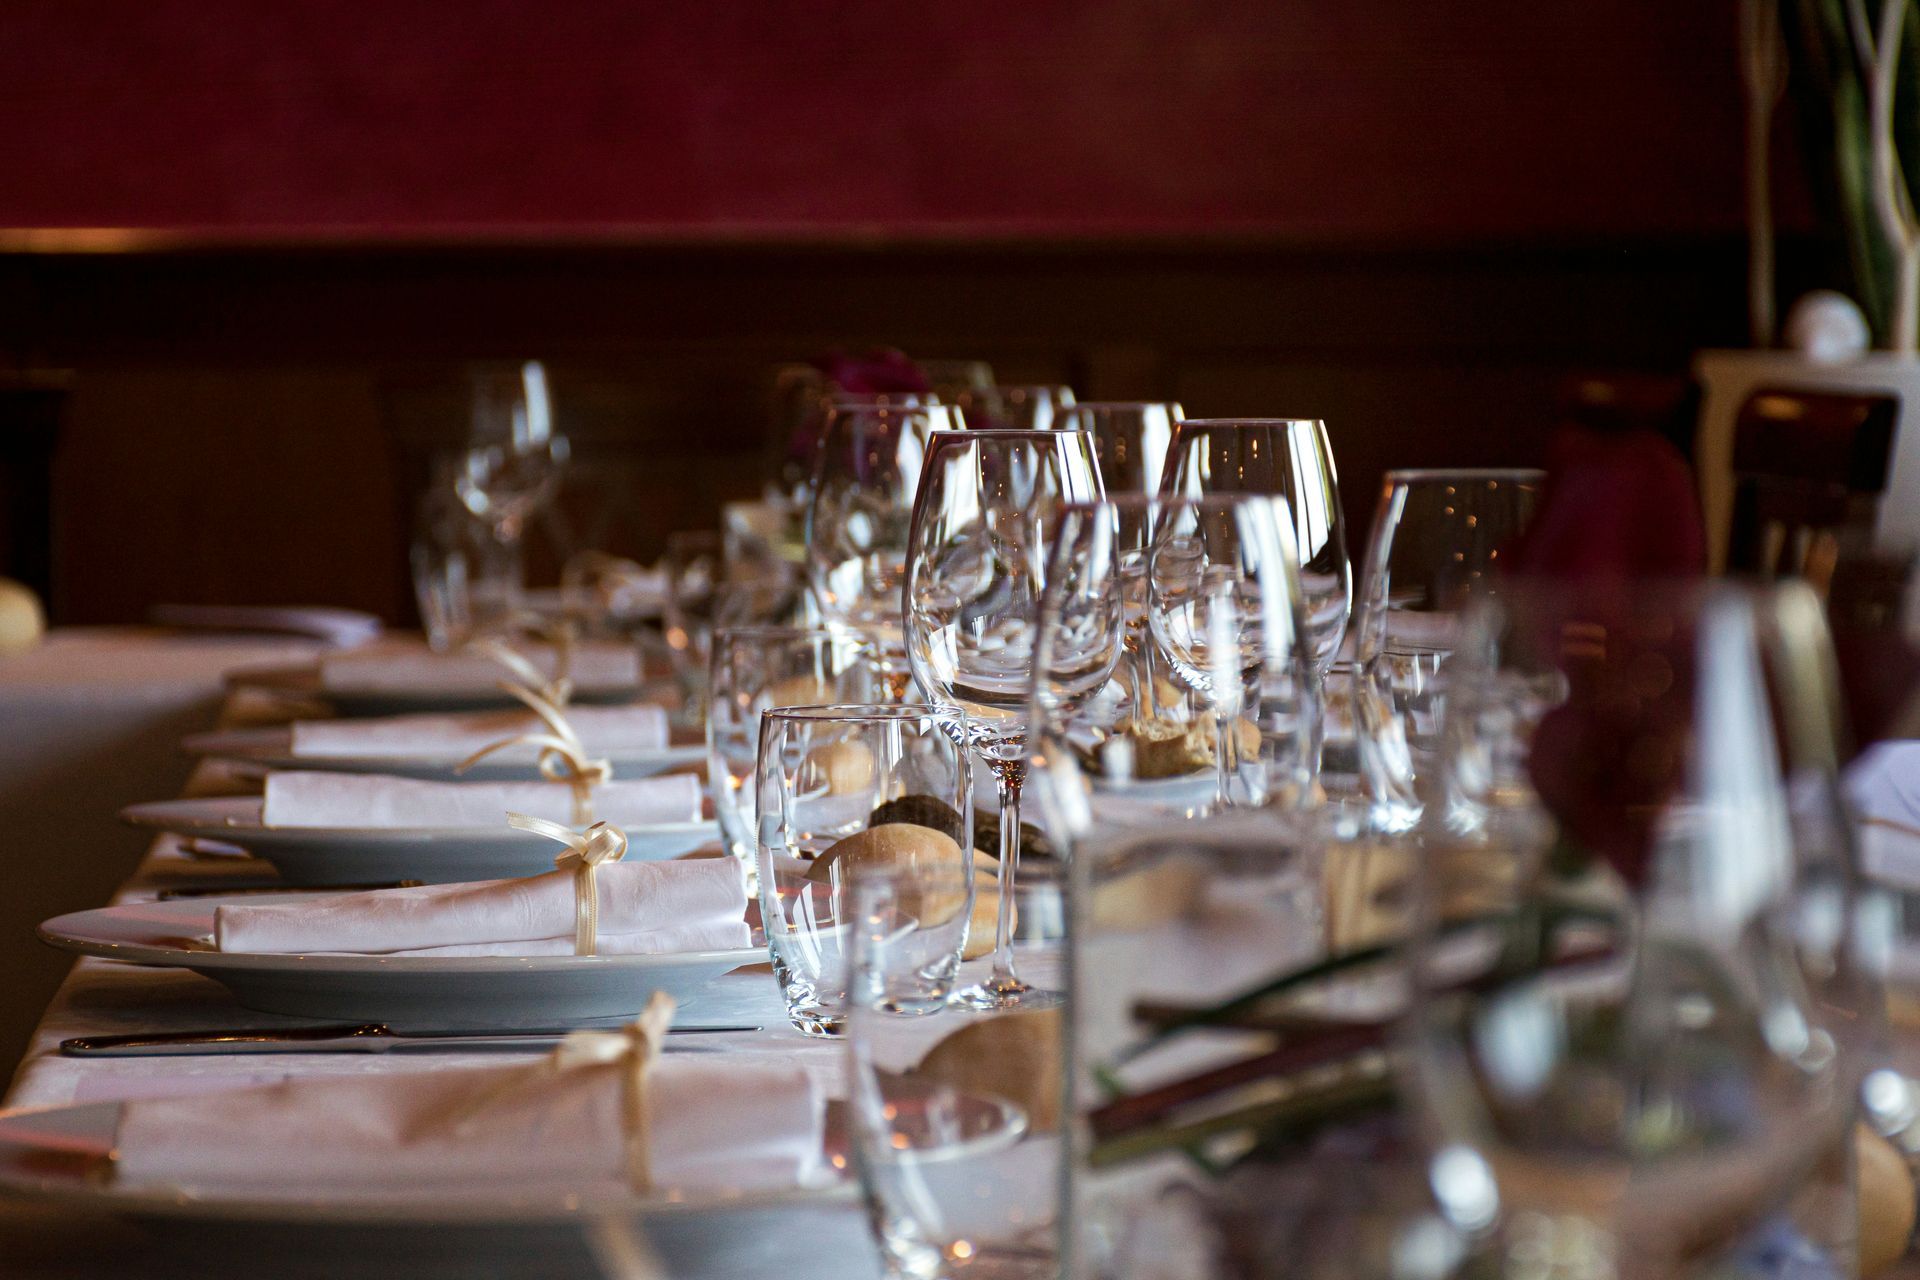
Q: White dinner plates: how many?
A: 5